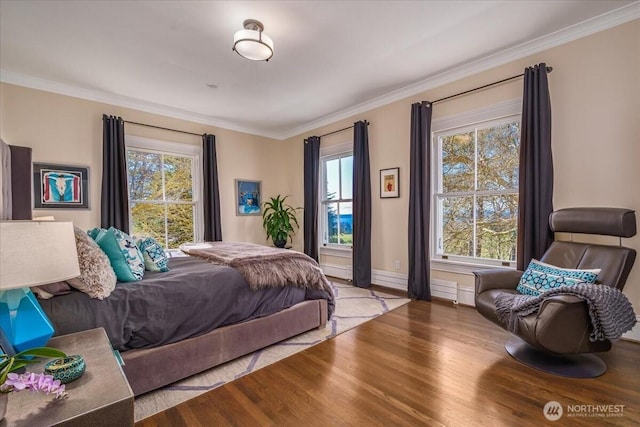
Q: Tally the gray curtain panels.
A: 6